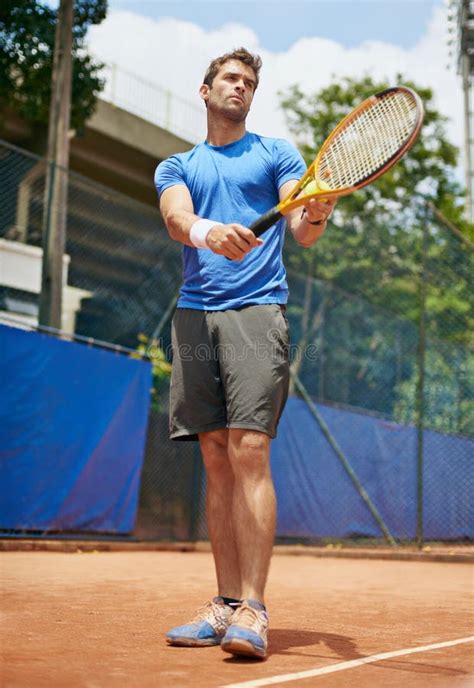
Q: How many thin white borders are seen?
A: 1